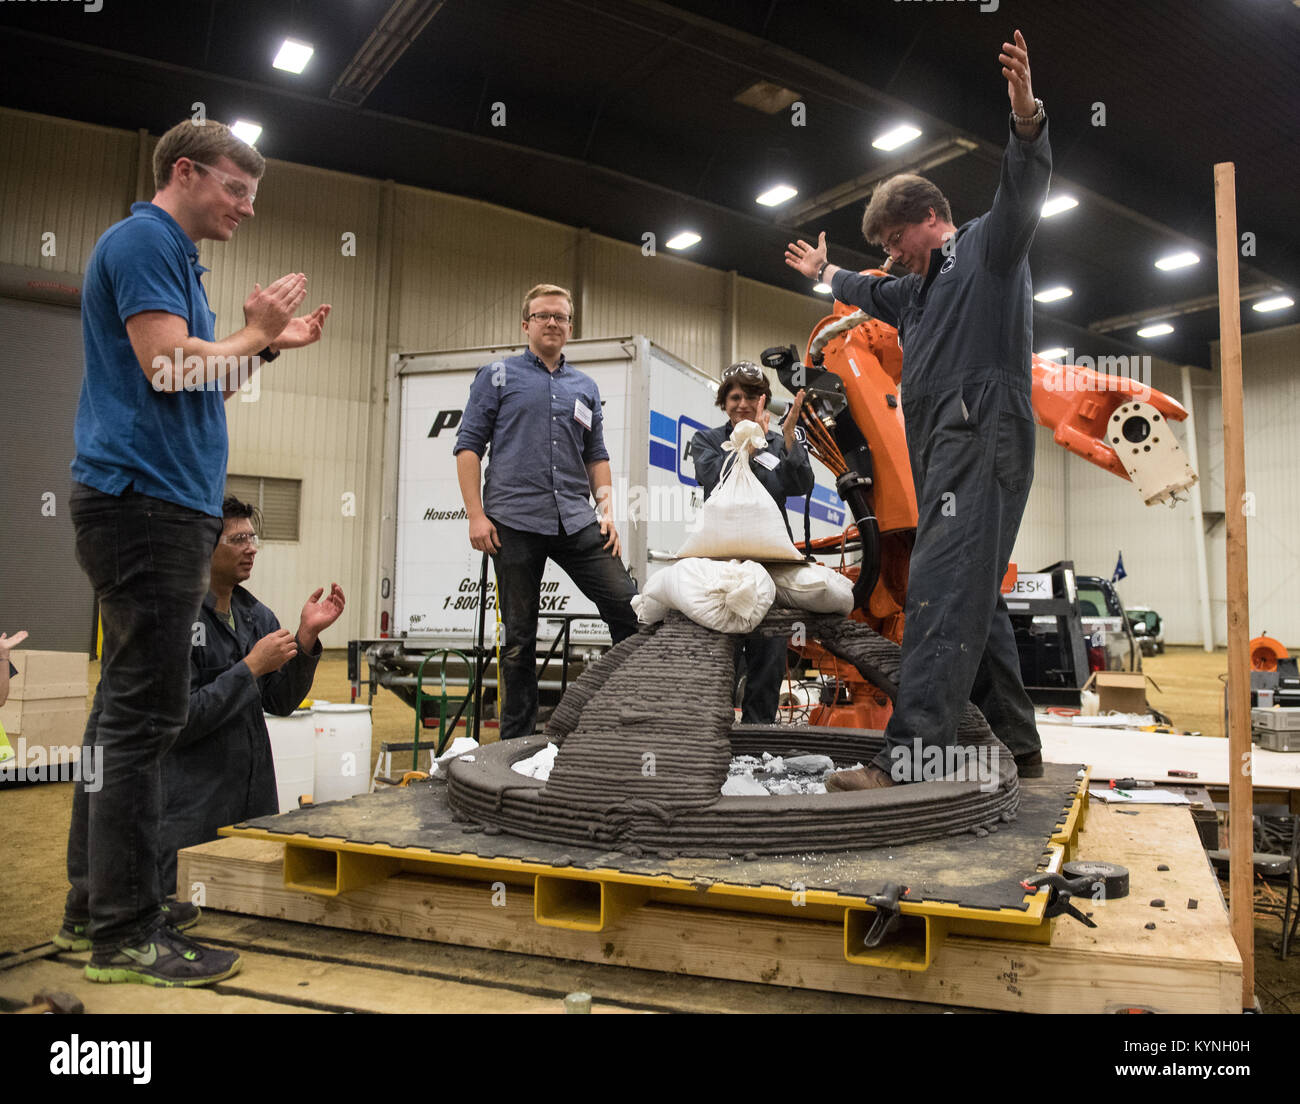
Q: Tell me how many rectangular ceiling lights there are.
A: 12